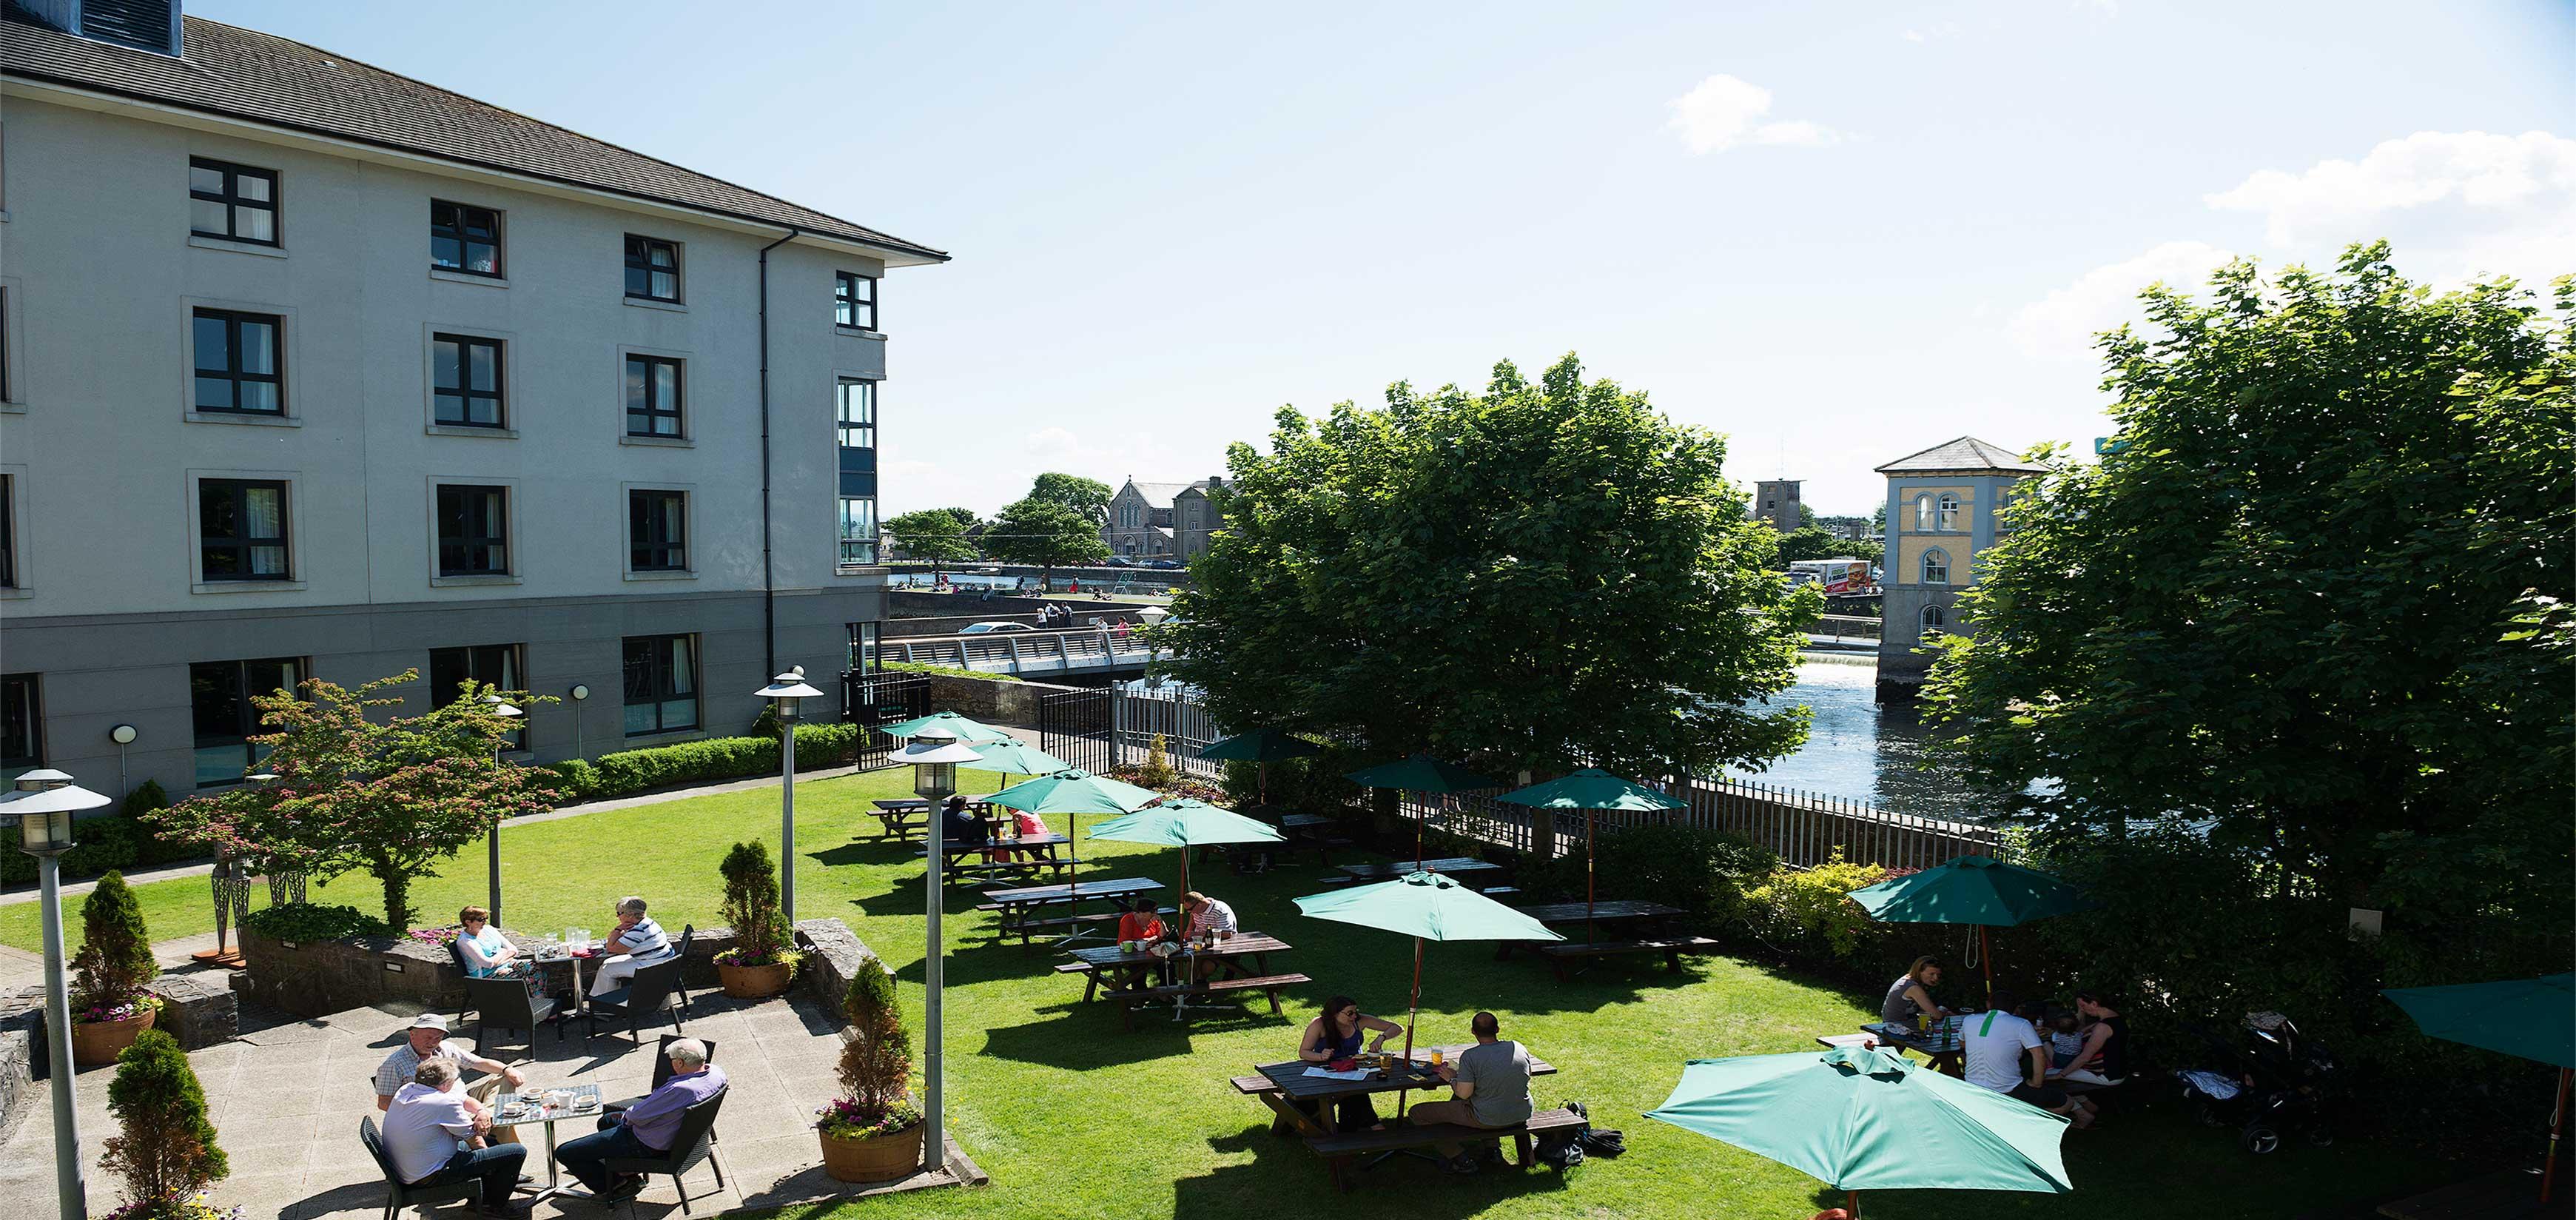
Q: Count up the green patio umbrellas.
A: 11